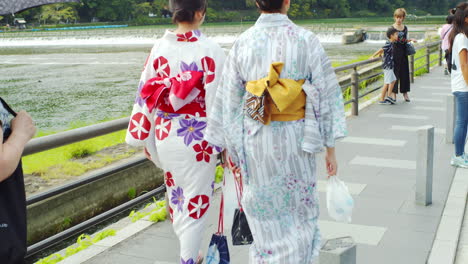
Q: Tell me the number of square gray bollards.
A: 3